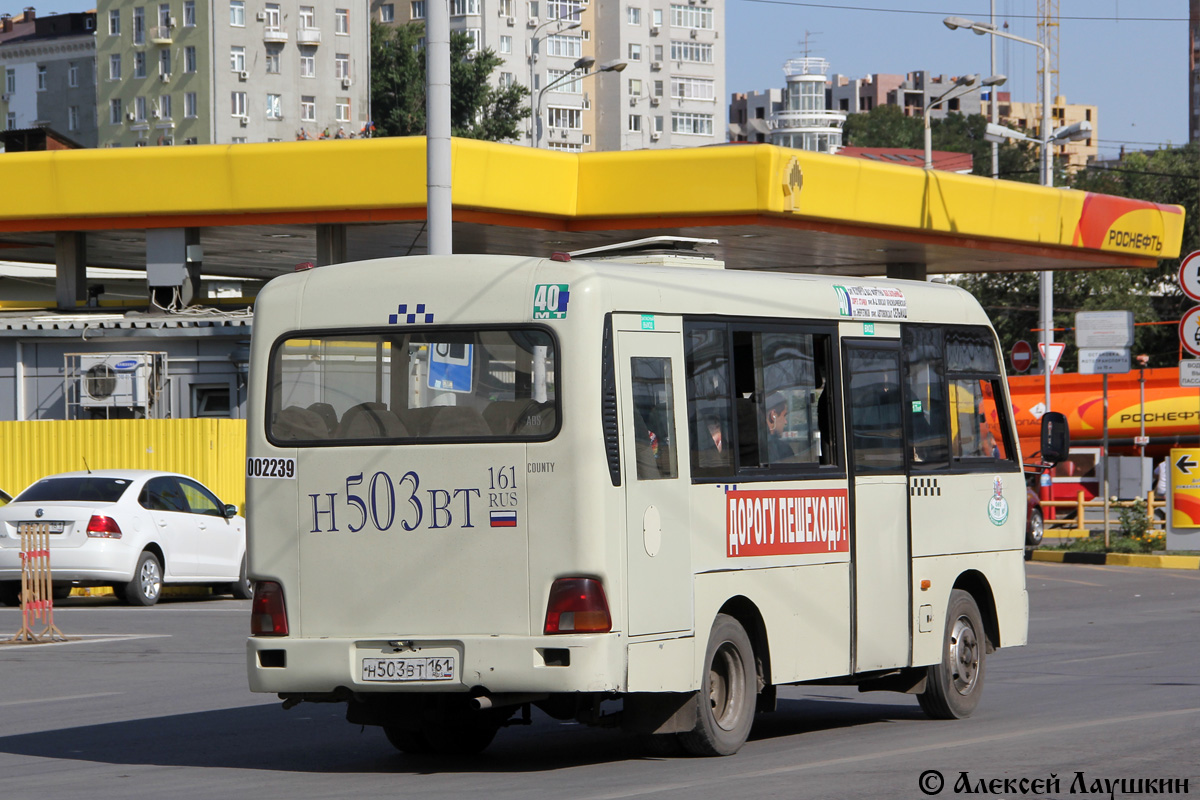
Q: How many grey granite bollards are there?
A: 0